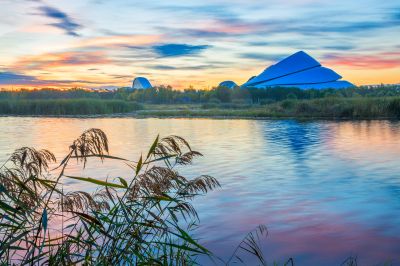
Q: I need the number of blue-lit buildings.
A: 3